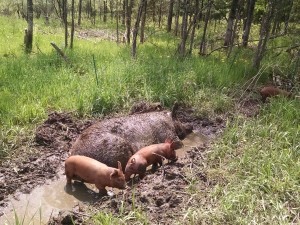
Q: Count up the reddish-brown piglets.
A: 3